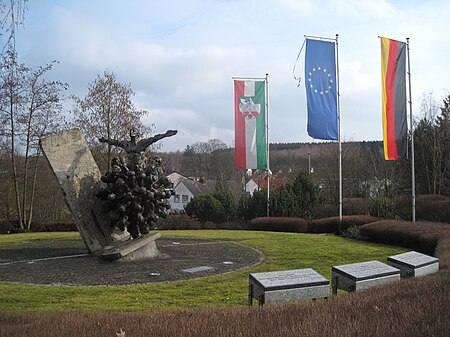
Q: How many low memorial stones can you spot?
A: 3